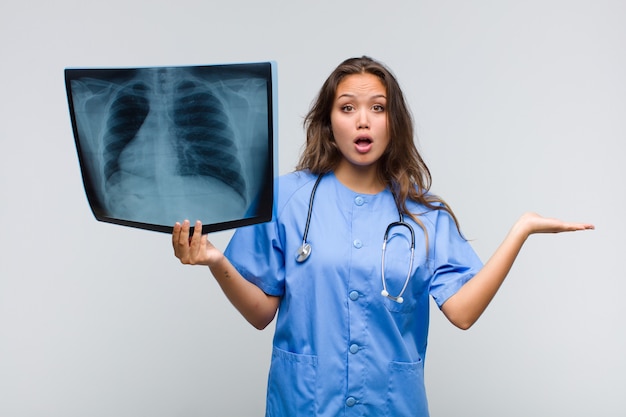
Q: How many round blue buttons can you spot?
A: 5